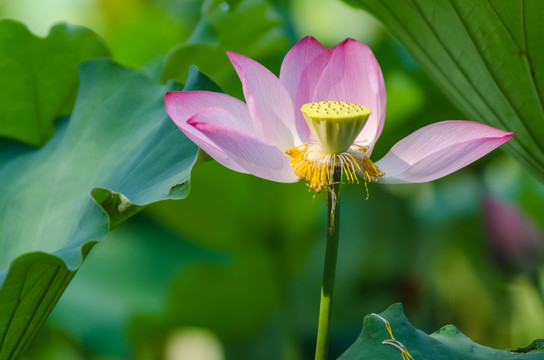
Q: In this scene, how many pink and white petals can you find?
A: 6